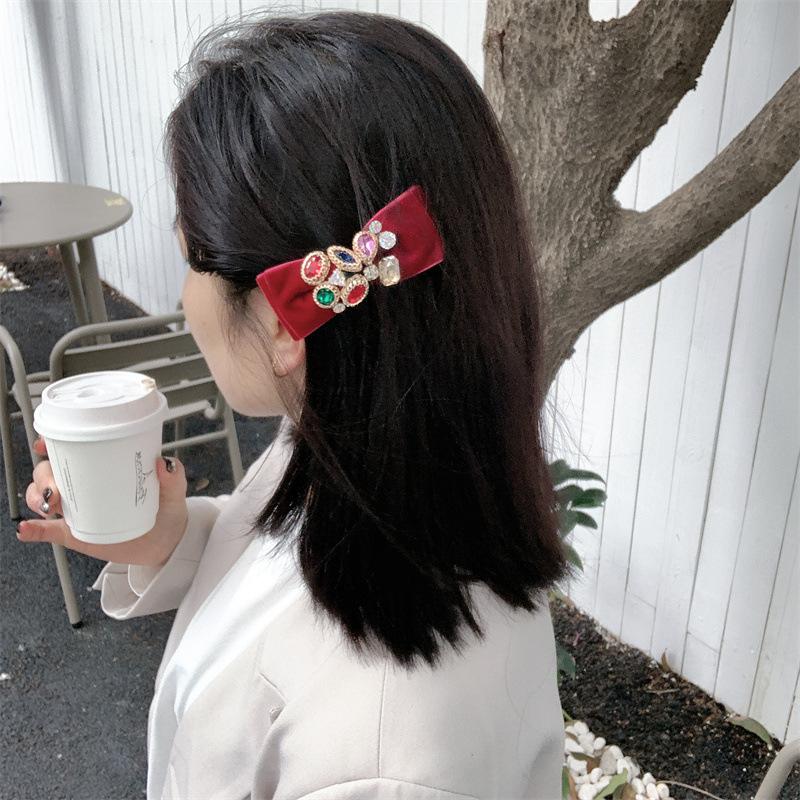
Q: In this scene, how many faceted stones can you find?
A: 11